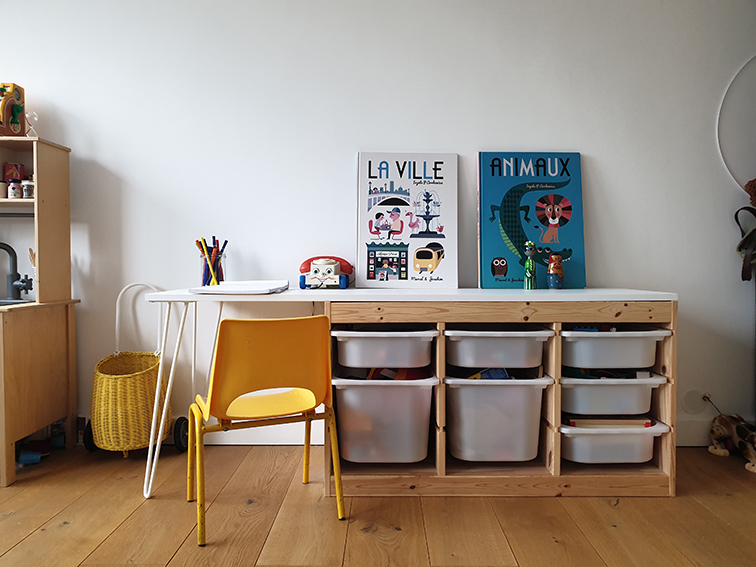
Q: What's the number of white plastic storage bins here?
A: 7